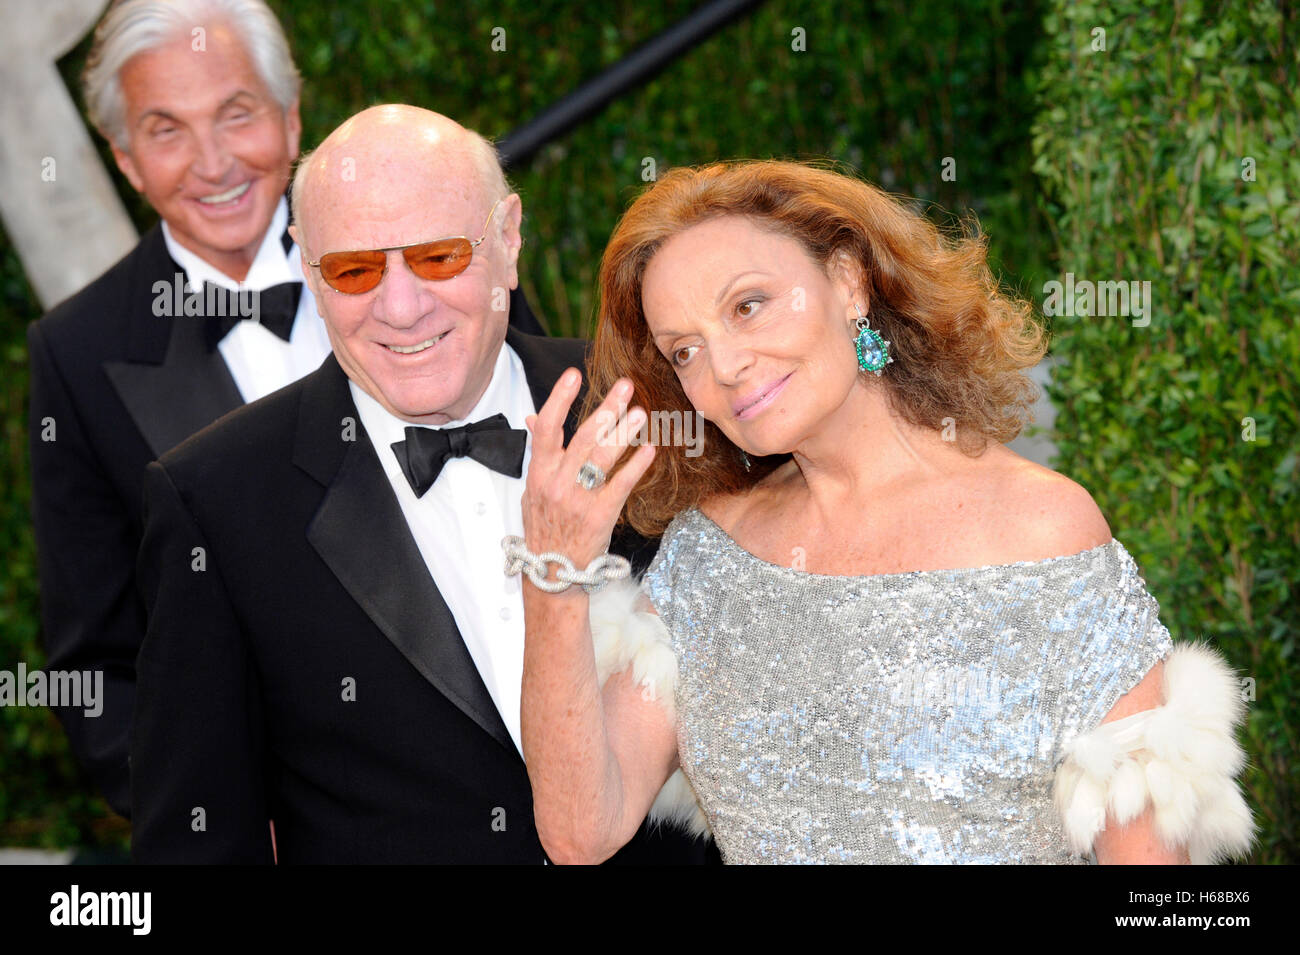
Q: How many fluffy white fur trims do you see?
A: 2